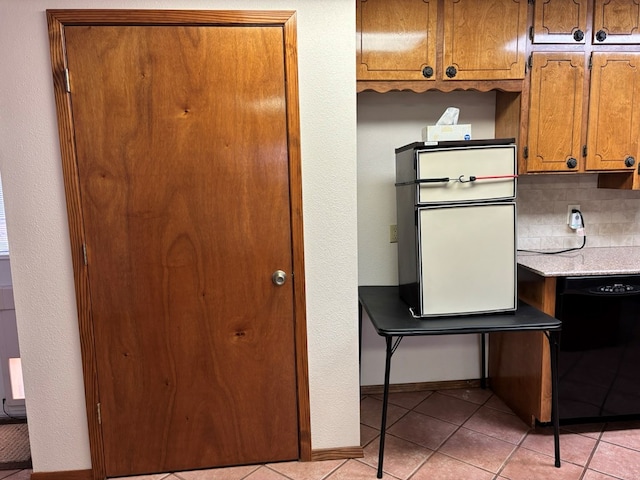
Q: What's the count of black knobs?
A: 6